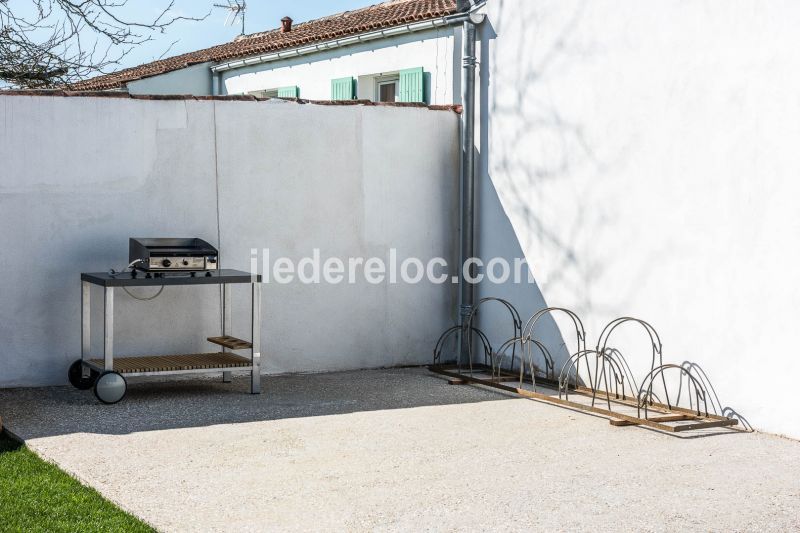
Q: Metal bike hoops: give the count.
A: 7